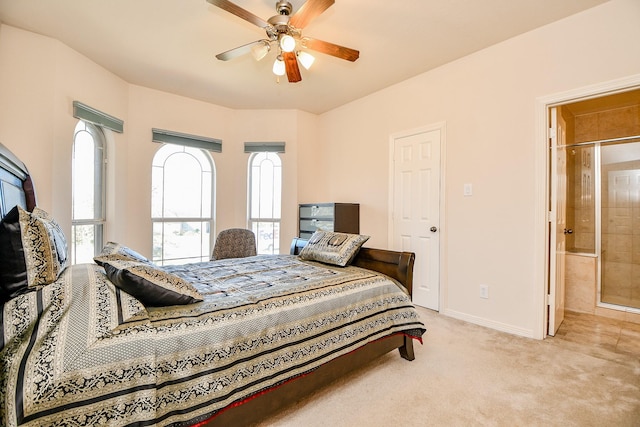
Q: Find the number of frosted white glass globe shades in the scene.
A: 4